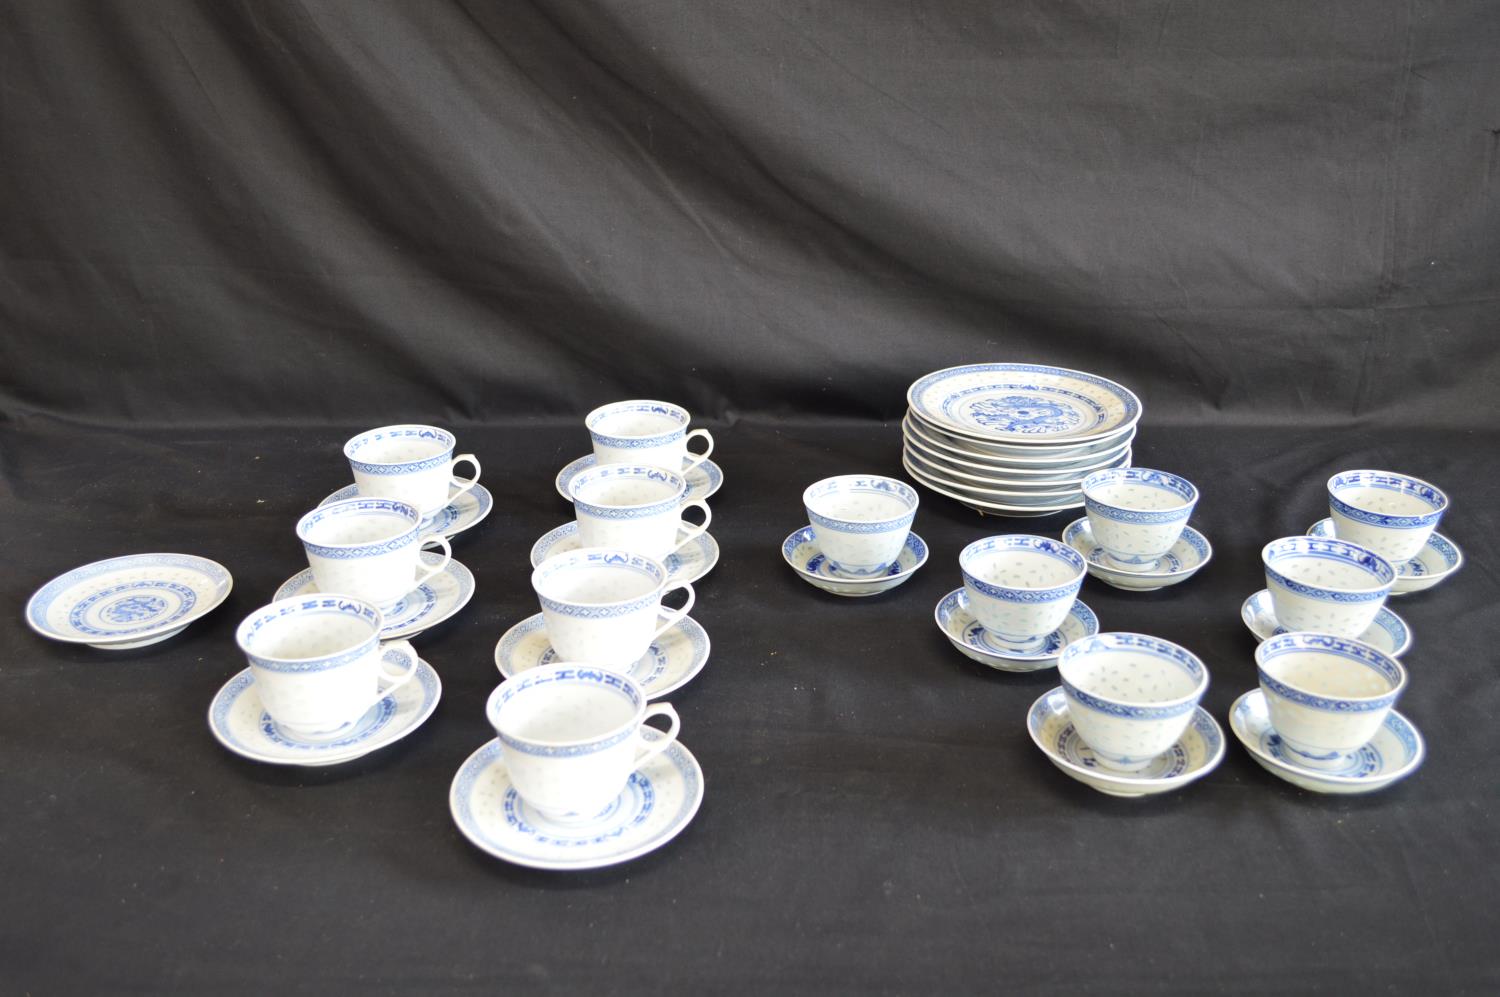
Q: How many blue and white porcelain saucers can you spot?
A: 15